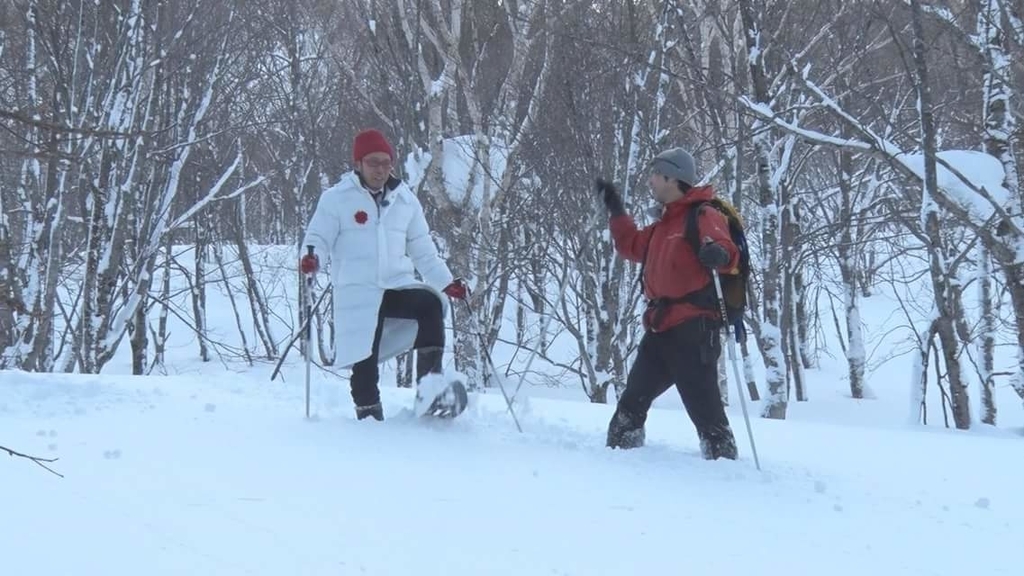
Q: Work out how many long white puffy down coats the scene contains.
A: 1